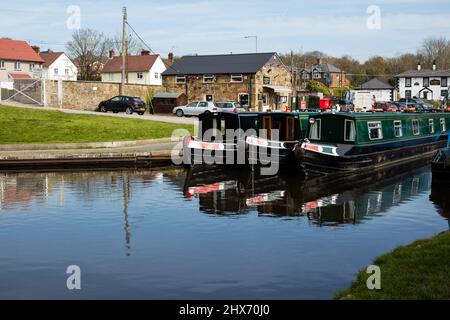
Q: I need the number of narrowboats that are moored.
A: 3